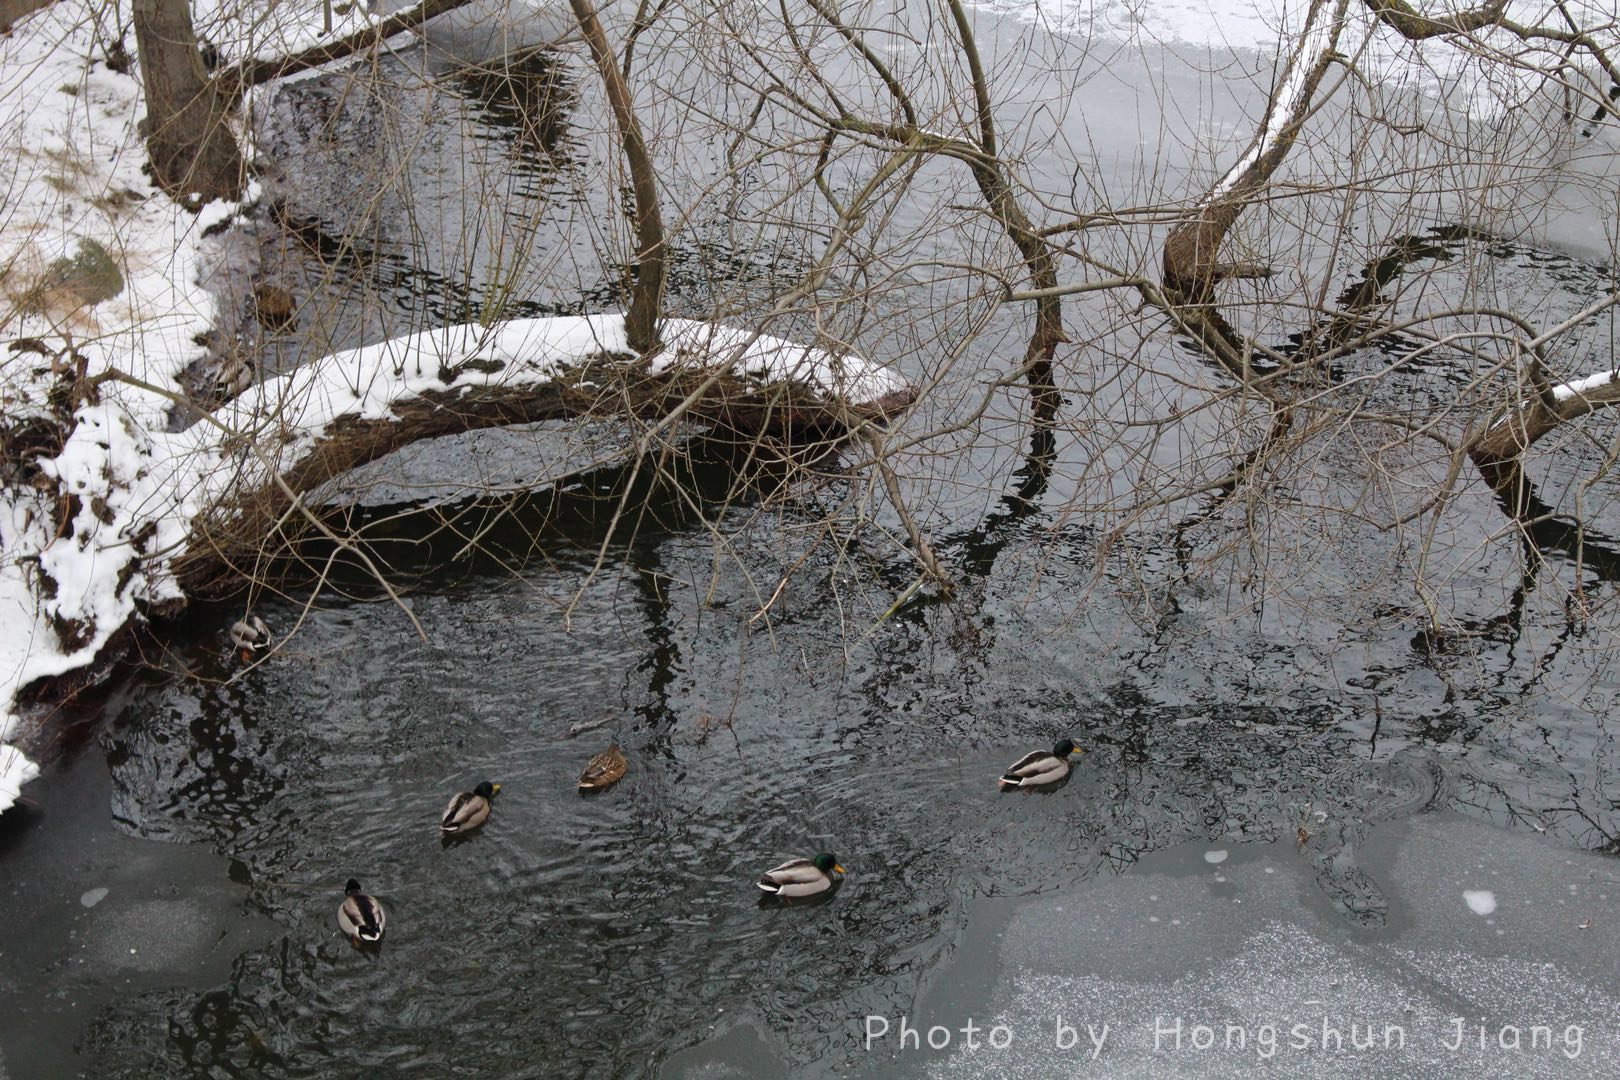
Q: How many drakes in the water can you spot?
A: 5